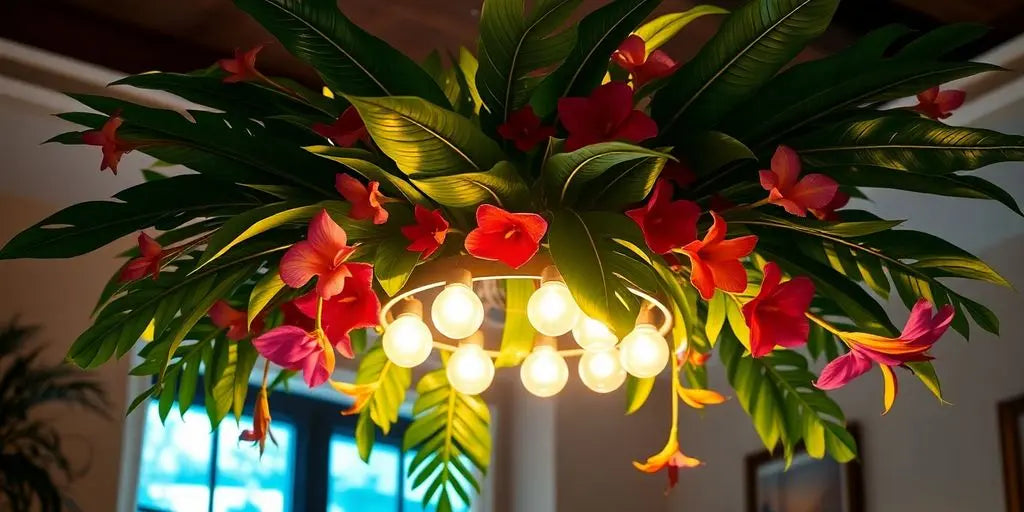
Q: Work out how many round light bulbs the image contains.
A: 8